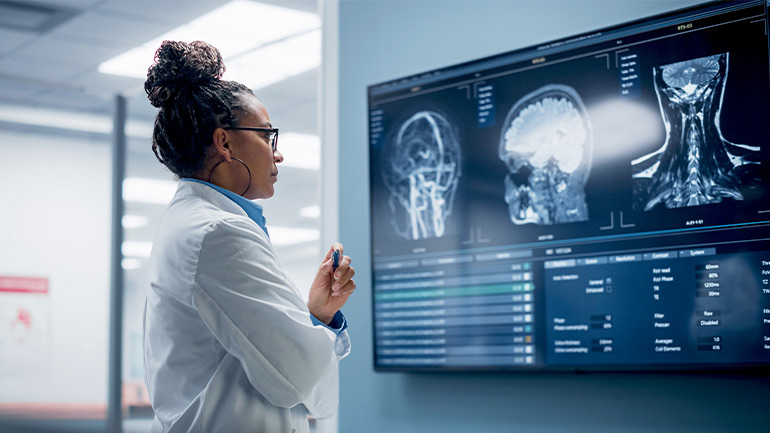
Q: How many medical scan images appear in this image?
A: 3